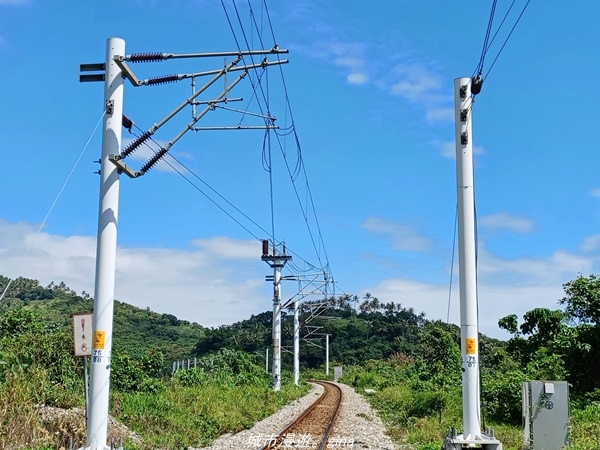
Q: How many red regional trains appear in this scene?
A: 0